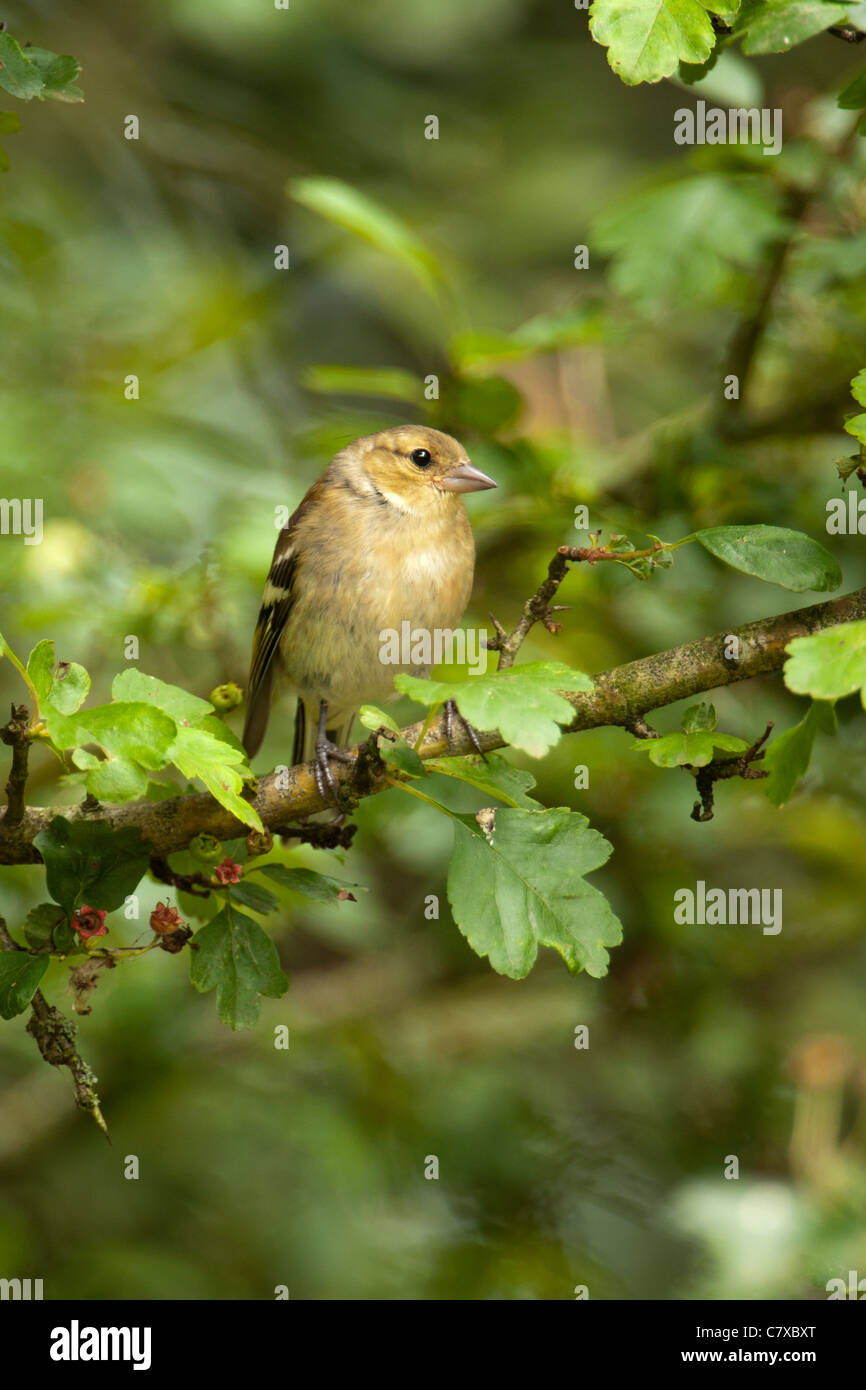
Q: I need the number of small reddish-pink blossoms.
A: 3